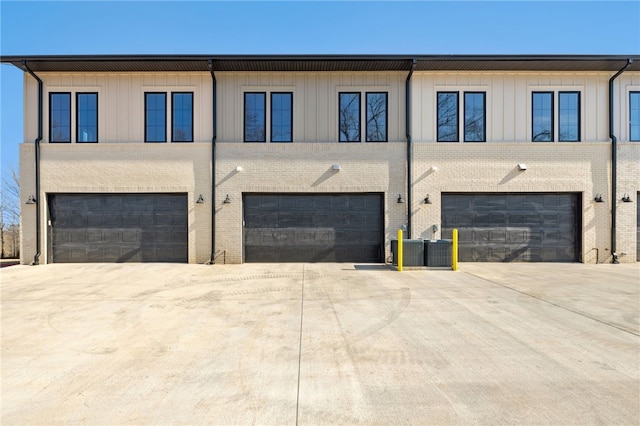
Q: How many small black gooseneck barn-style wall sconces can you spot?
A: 7